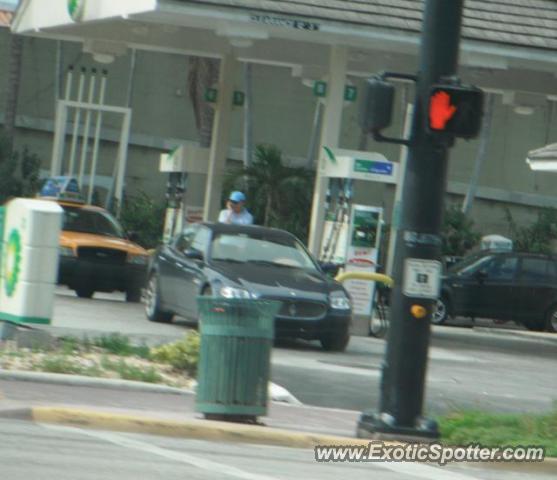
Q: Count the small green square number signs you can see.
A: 4